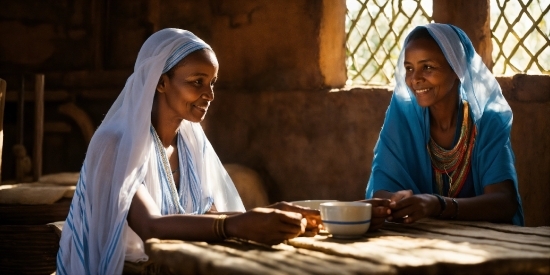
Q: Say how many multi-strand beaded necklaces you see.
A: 1